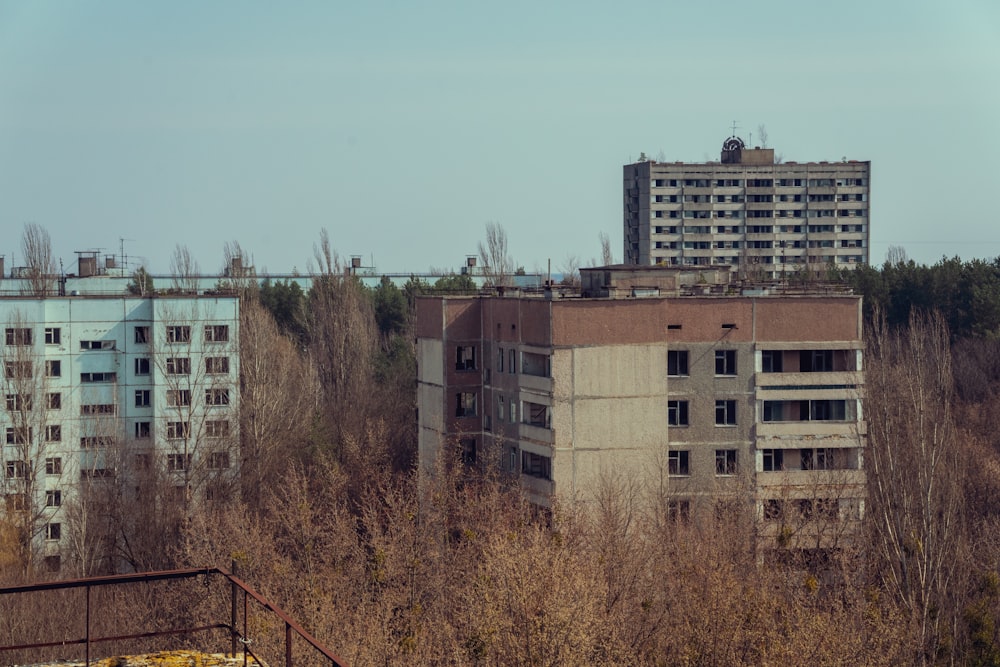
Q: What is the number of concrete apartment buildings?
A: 3